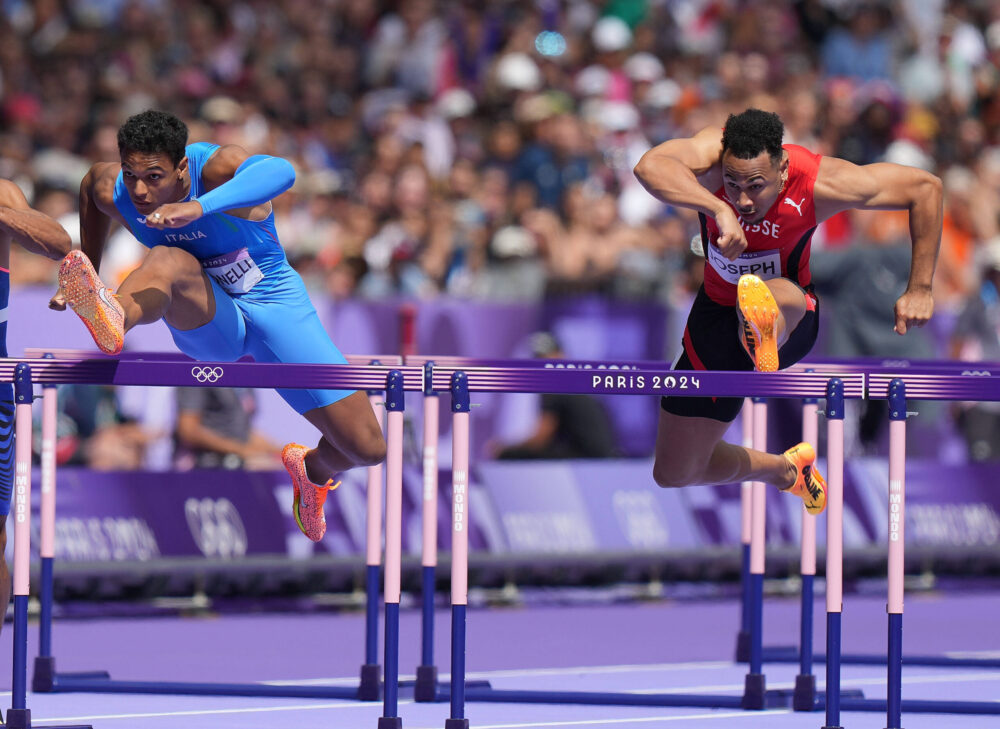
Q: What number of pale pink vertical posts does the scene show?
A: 11